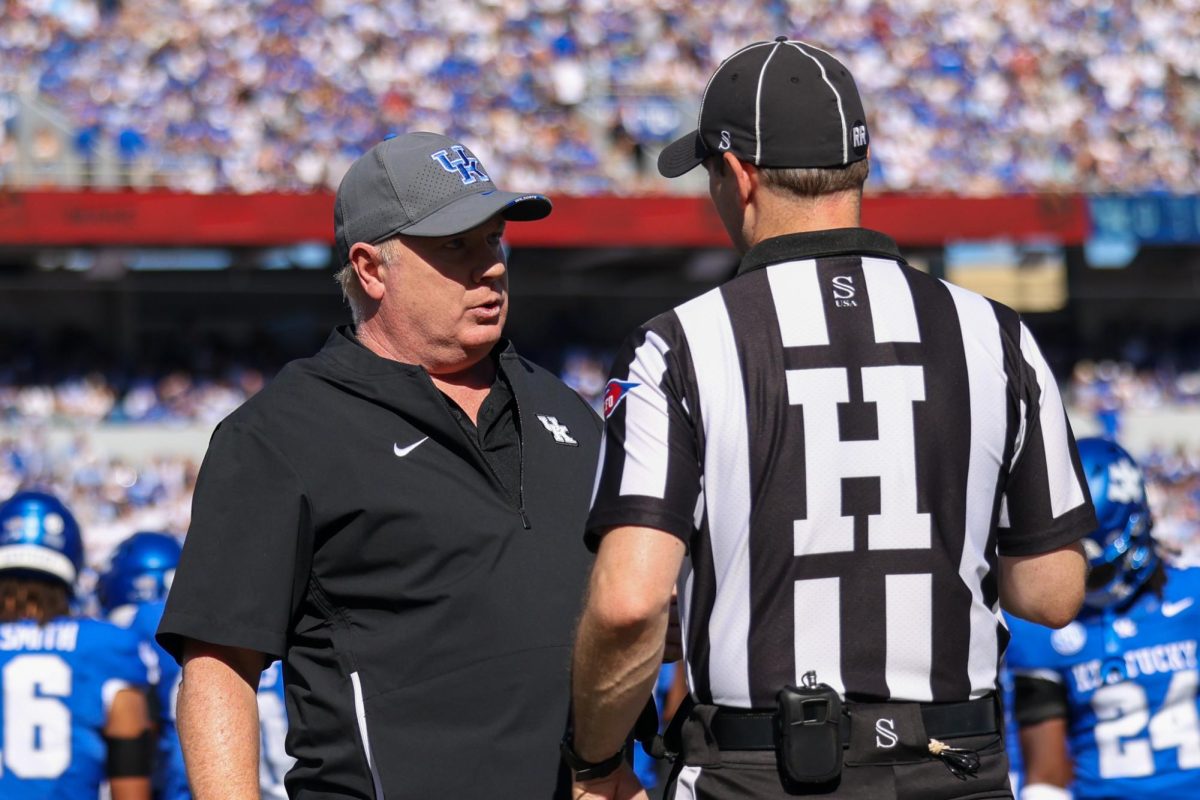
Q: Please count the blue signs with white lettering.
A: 1